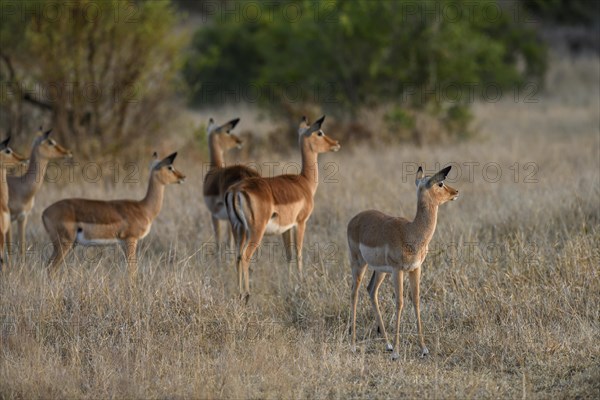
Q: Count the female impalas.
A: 6